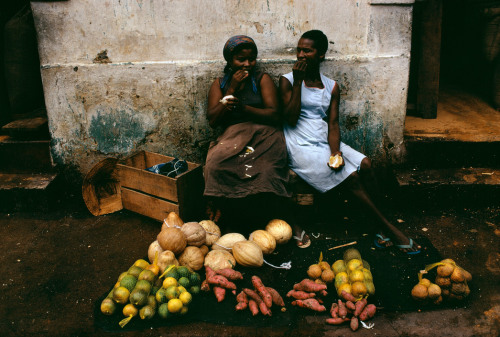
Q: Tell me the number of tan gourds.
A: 12